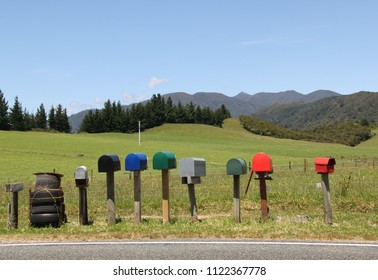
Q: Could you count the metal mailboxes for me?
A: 8